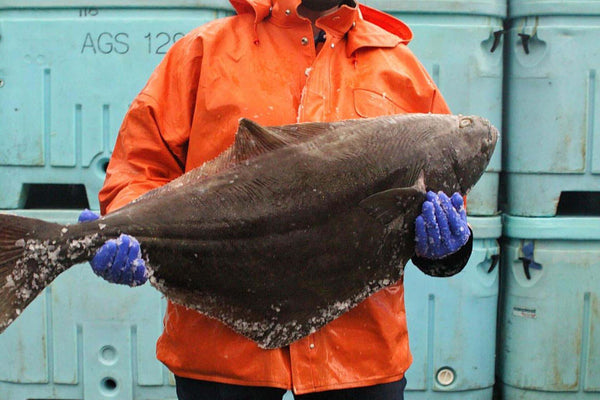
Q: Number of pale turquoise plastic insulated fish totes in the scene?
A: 6